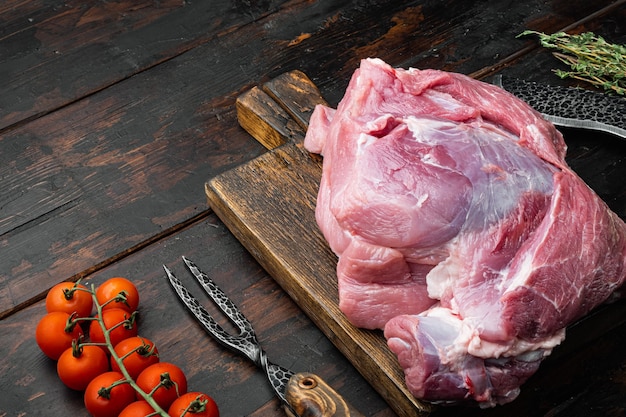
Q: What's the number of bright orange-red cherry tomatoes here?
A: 10